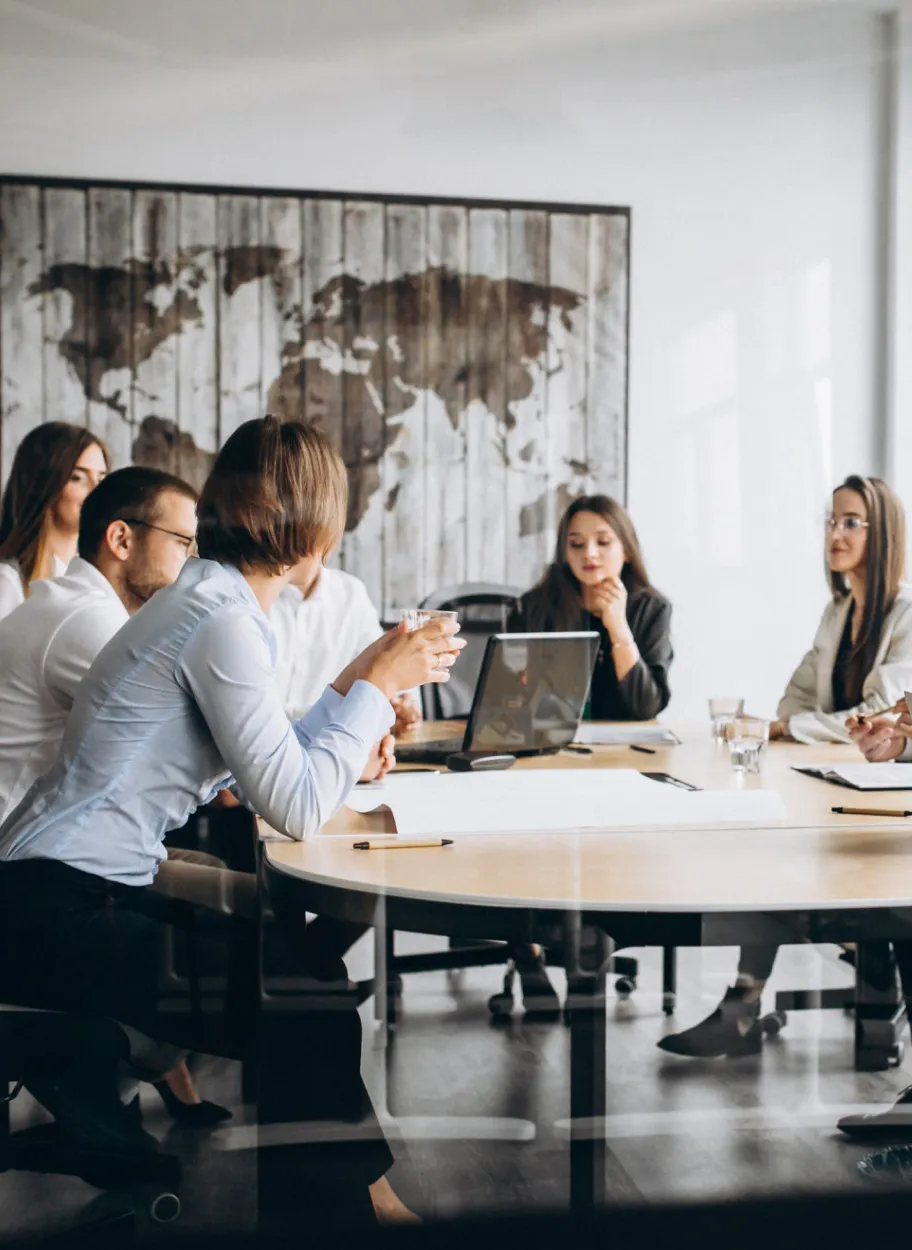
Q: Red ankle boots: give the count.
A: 0